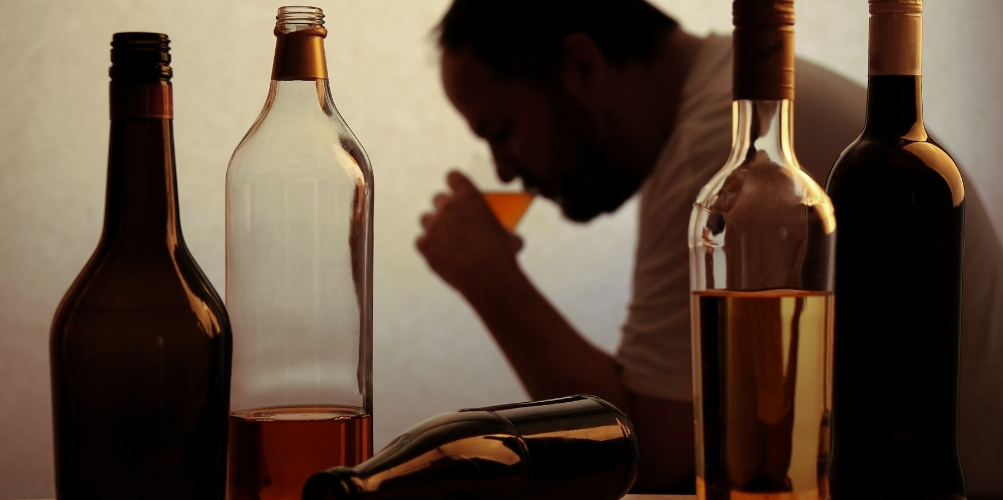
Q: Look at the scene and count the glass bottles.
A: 5